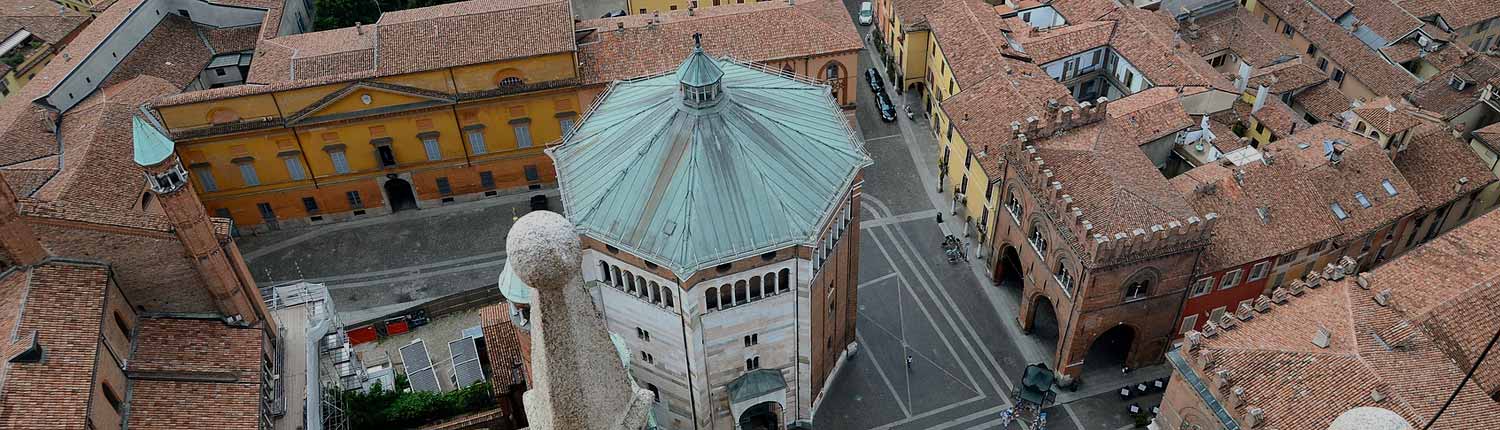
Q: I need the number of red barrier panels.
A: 2